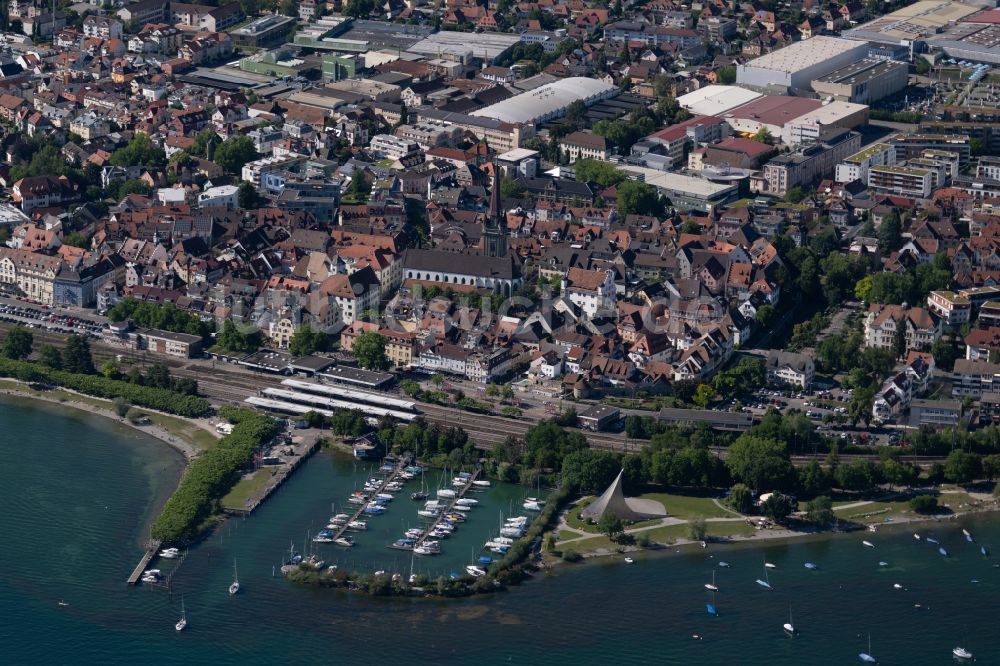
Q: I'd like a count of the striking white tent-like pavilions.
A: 1